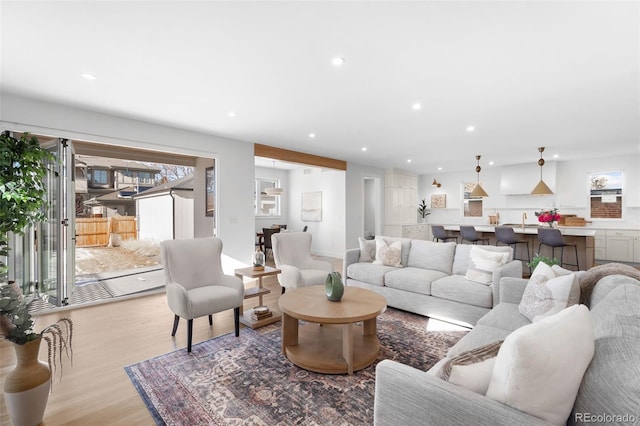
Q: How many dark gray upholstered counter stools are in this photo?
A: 4